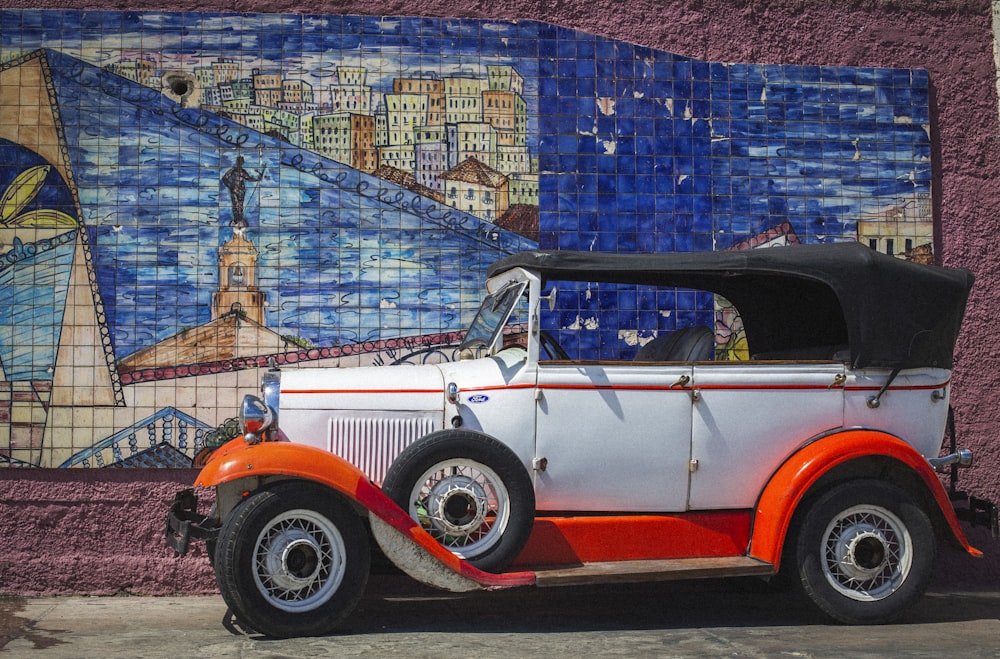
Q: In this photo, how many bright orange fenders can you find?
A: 2